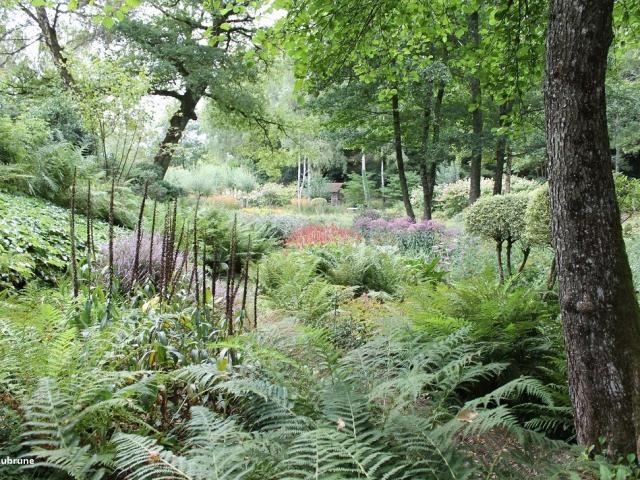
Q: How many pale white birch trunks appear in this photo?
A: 5